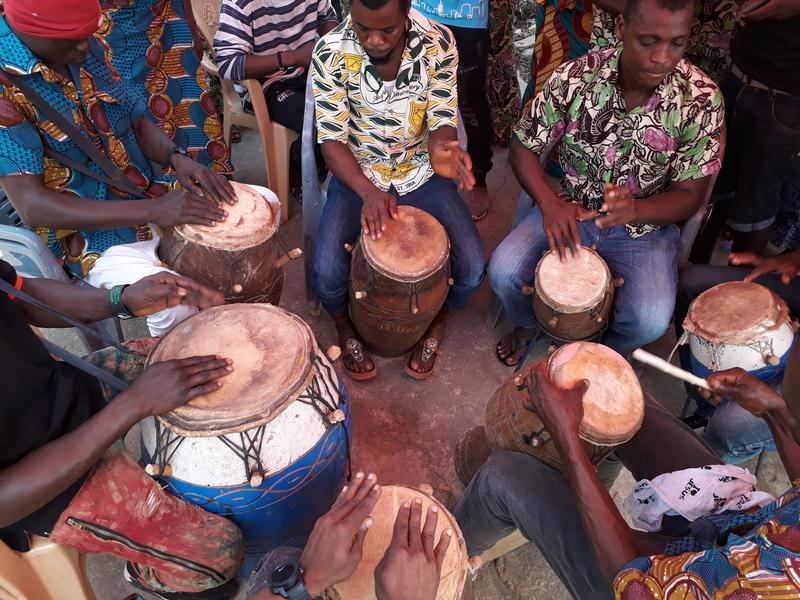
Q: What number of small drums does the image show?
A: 6